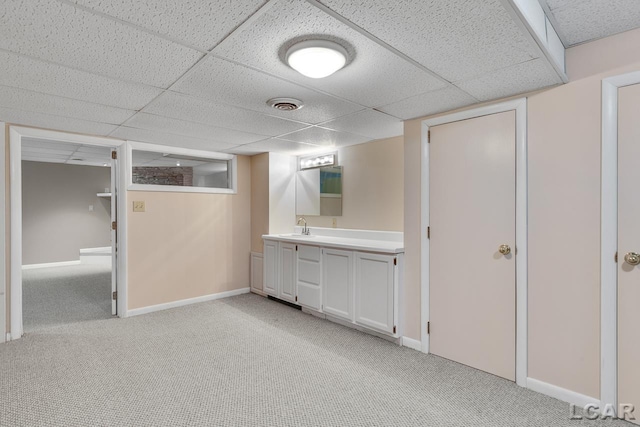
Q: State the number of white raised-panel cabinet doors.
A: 4